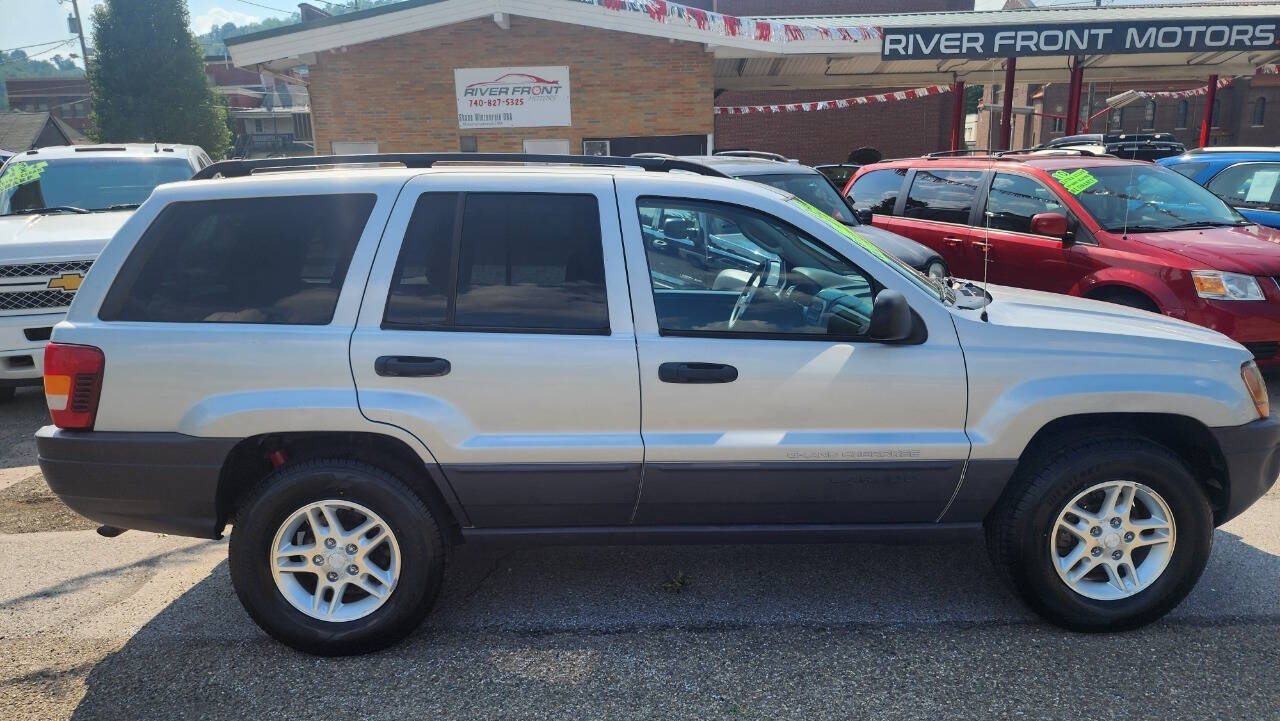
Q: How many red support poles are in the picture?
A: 4